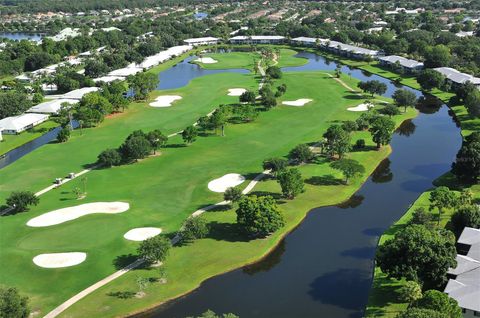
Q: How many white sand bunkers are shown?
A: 9